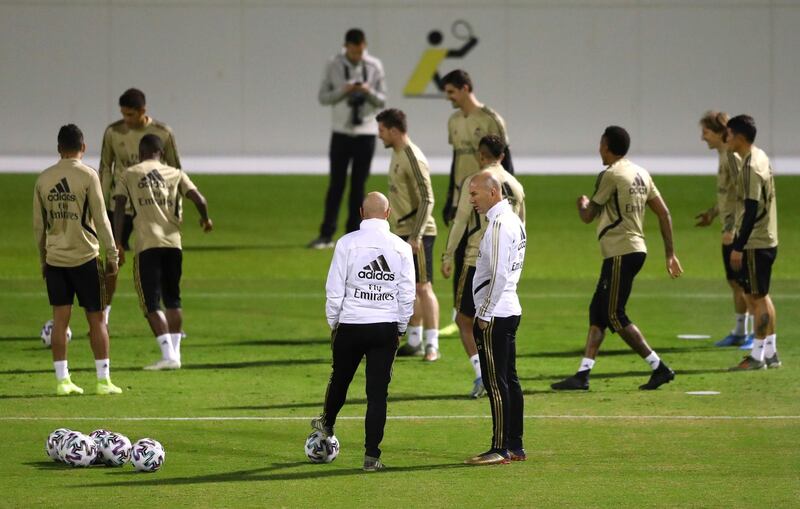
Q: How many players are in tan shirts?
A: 9